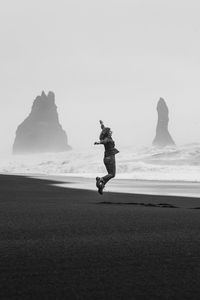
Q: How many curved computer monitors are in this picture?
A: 0